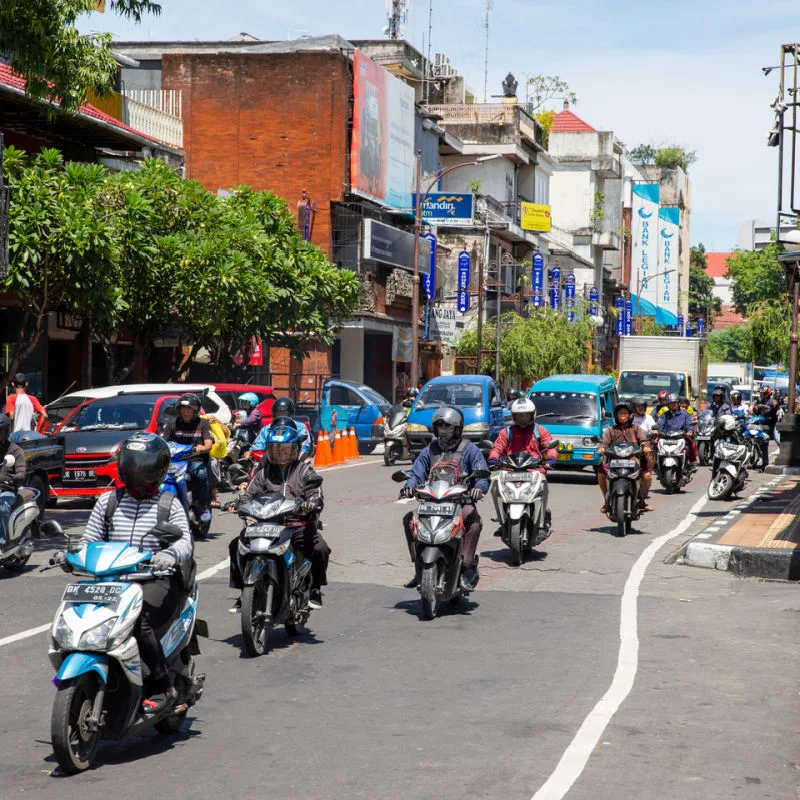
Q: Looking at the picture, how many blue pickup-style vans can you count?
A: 2